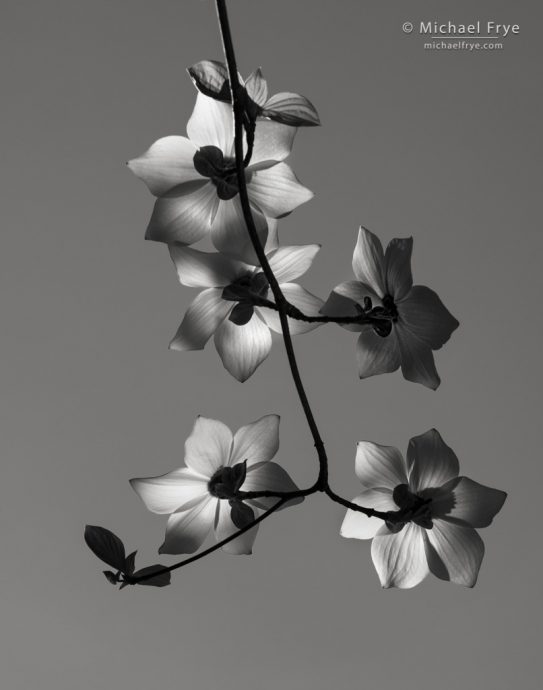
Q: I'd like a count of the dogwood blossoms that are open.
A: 5